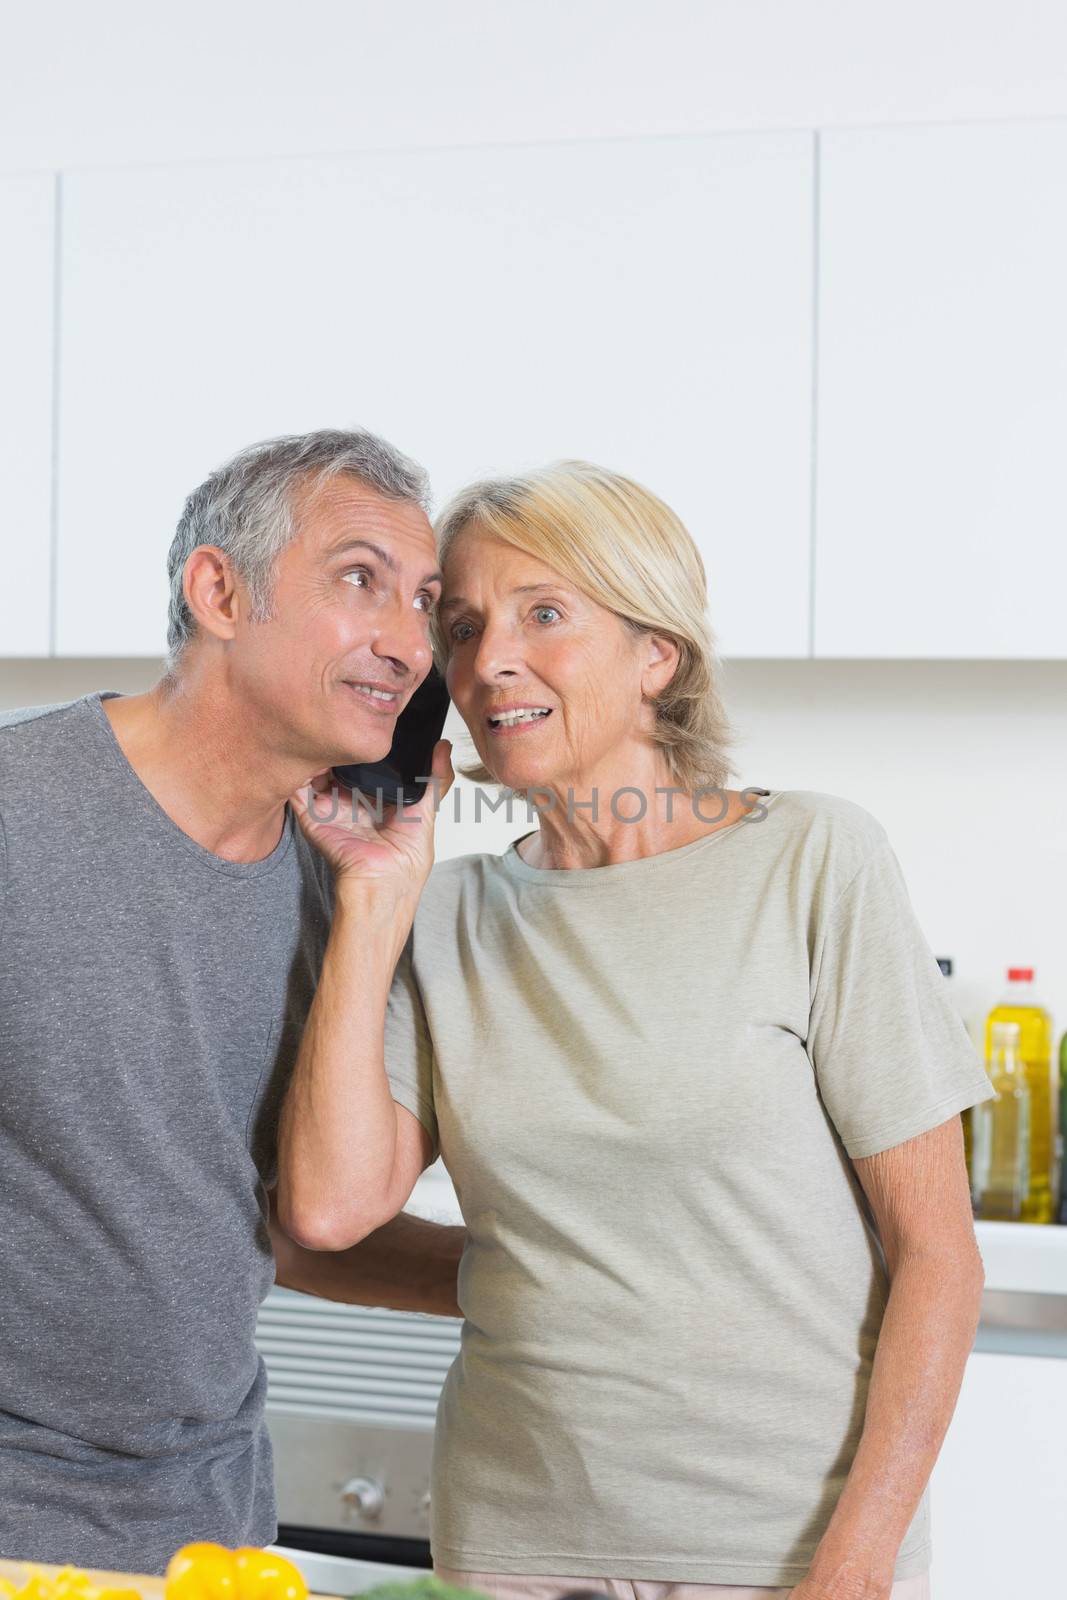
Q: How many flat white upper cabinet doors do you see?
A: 3